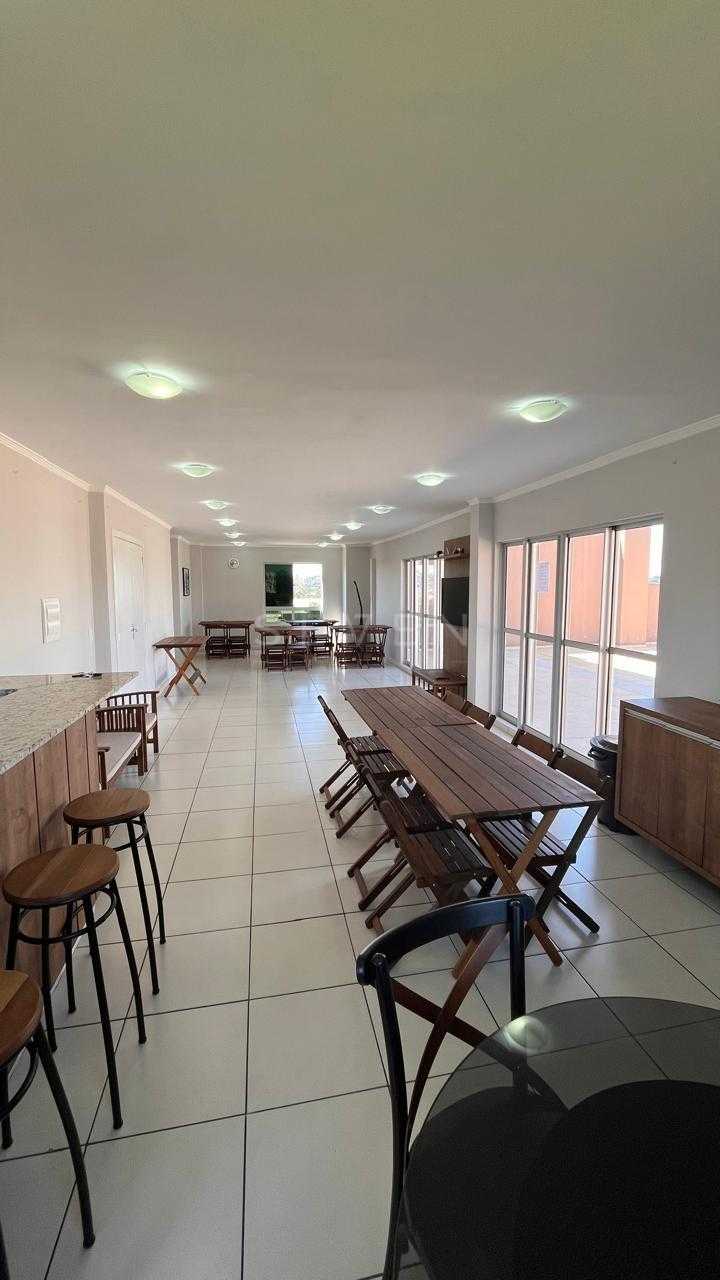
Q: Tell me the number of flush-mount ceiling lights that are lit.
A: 12